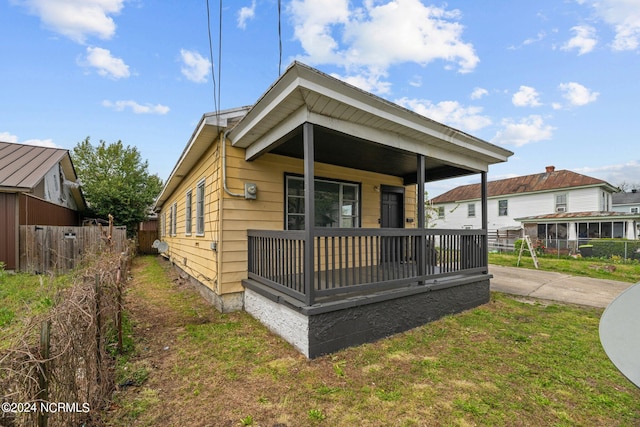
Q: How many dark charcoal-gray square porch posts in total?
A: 3